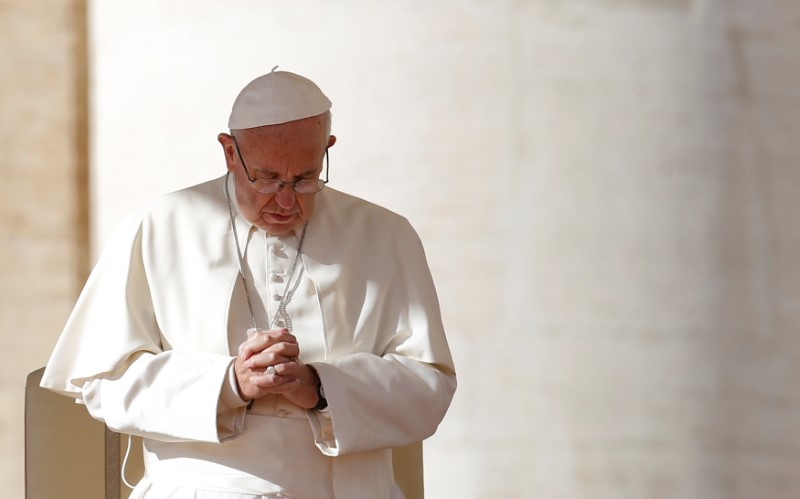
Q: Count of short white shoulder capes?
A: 1